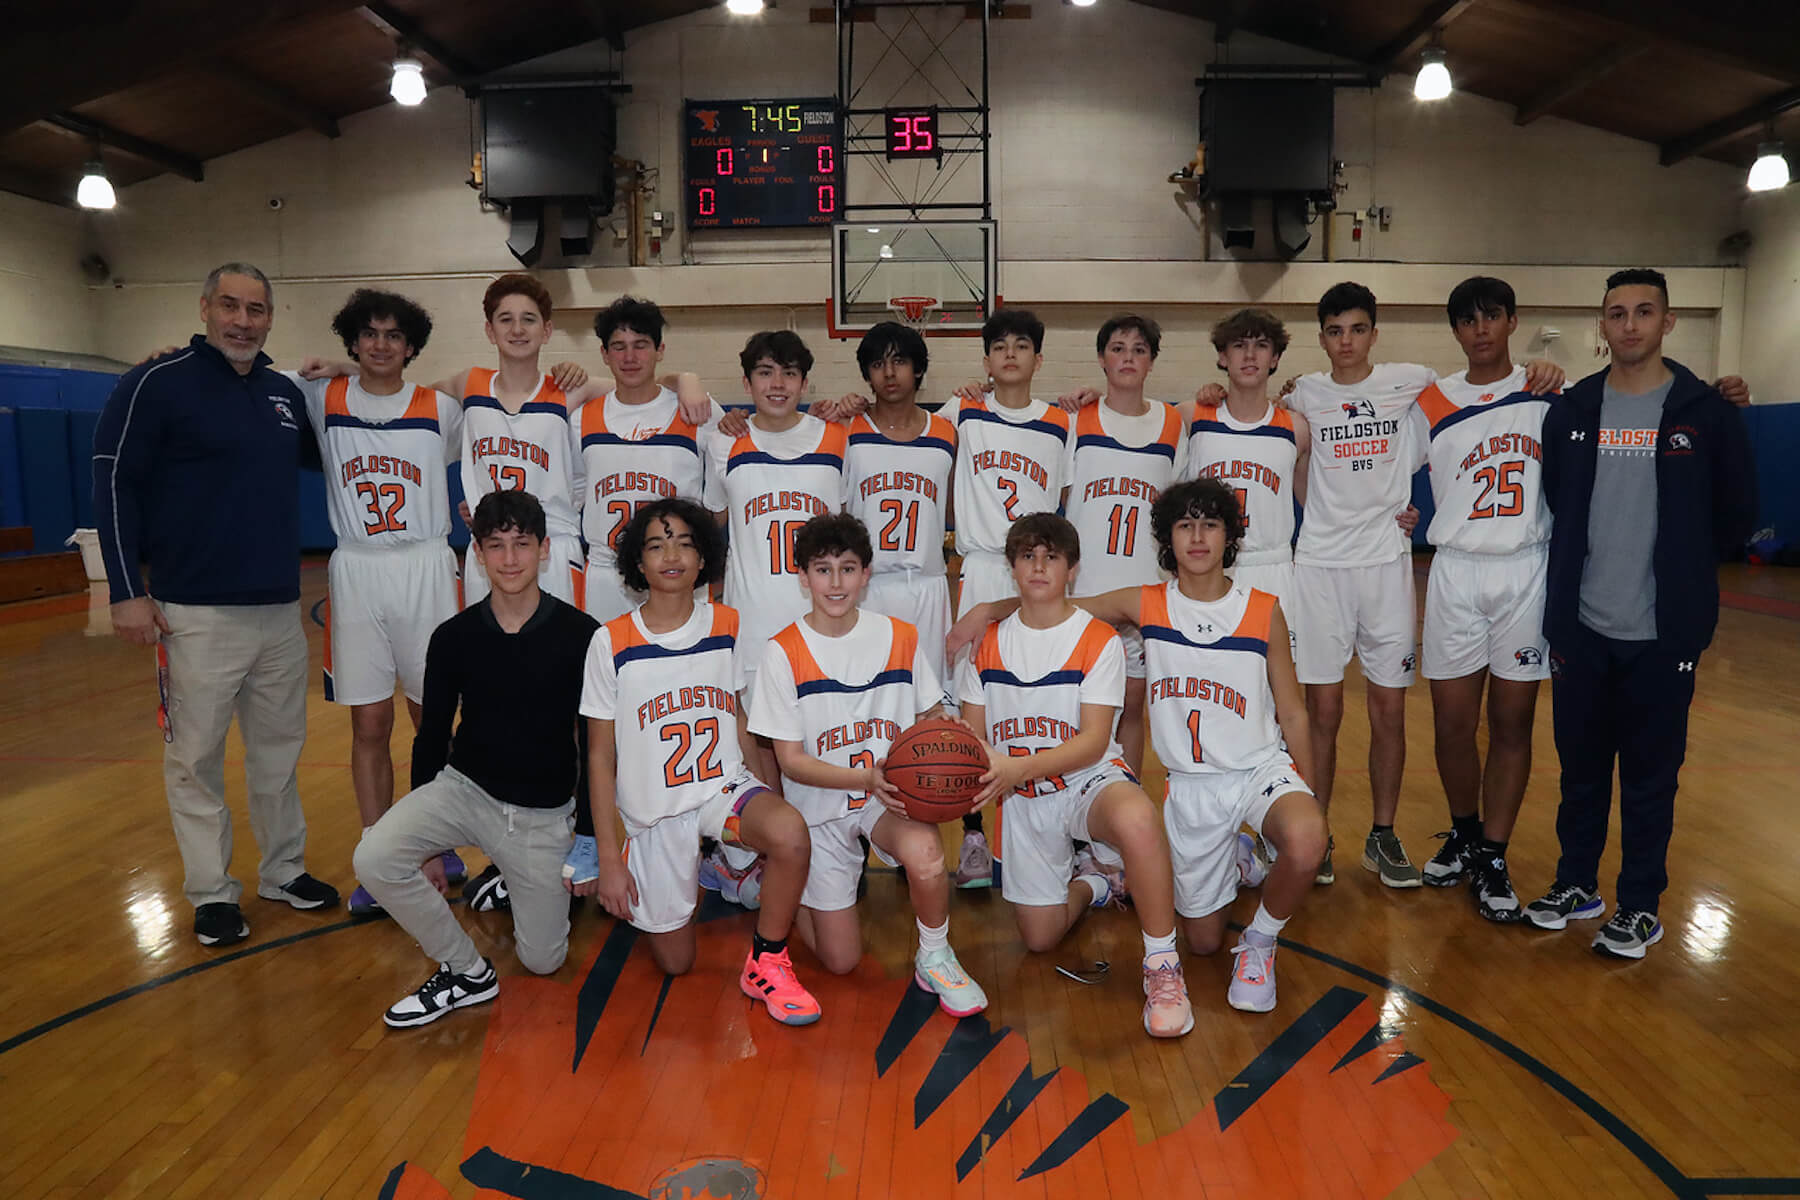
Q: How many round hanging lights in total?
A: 6